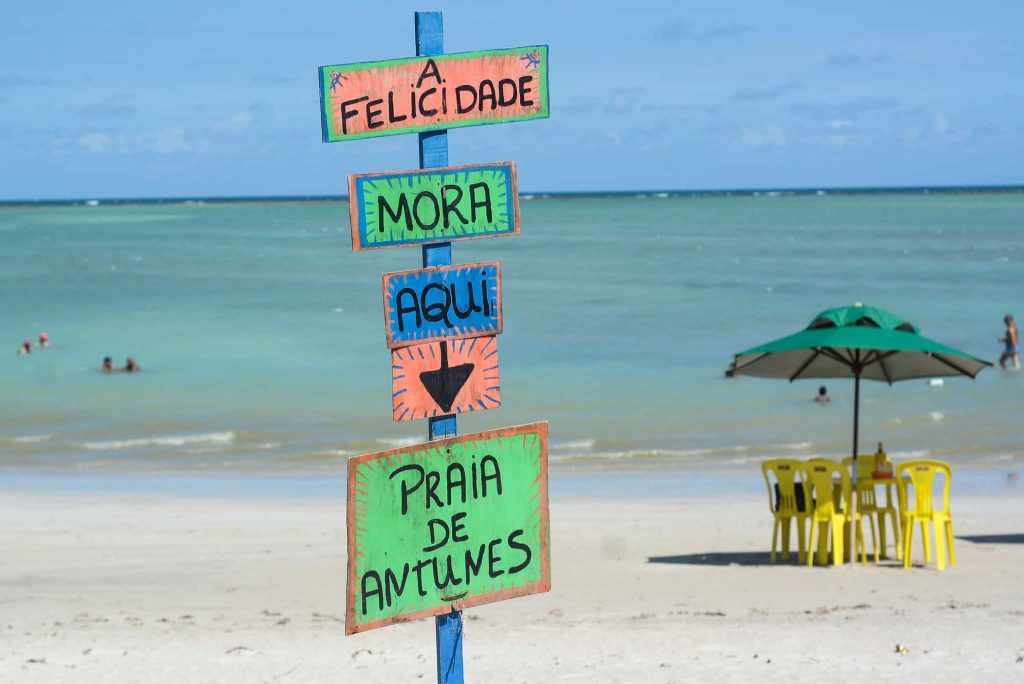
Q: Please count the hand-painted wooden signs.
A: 5